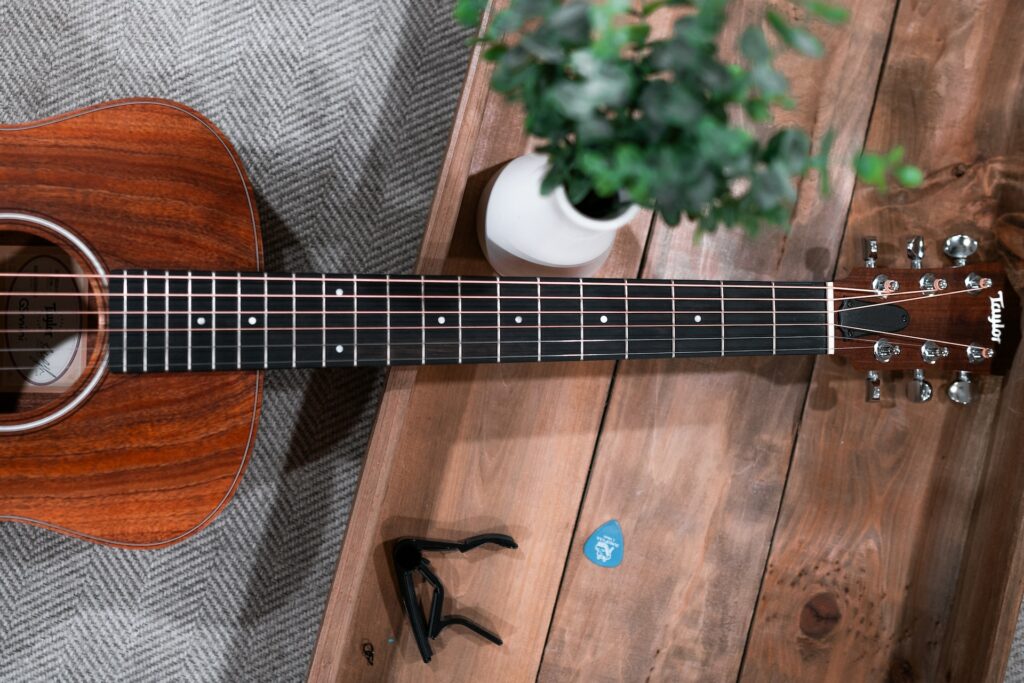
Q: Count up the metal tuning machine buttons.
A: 6